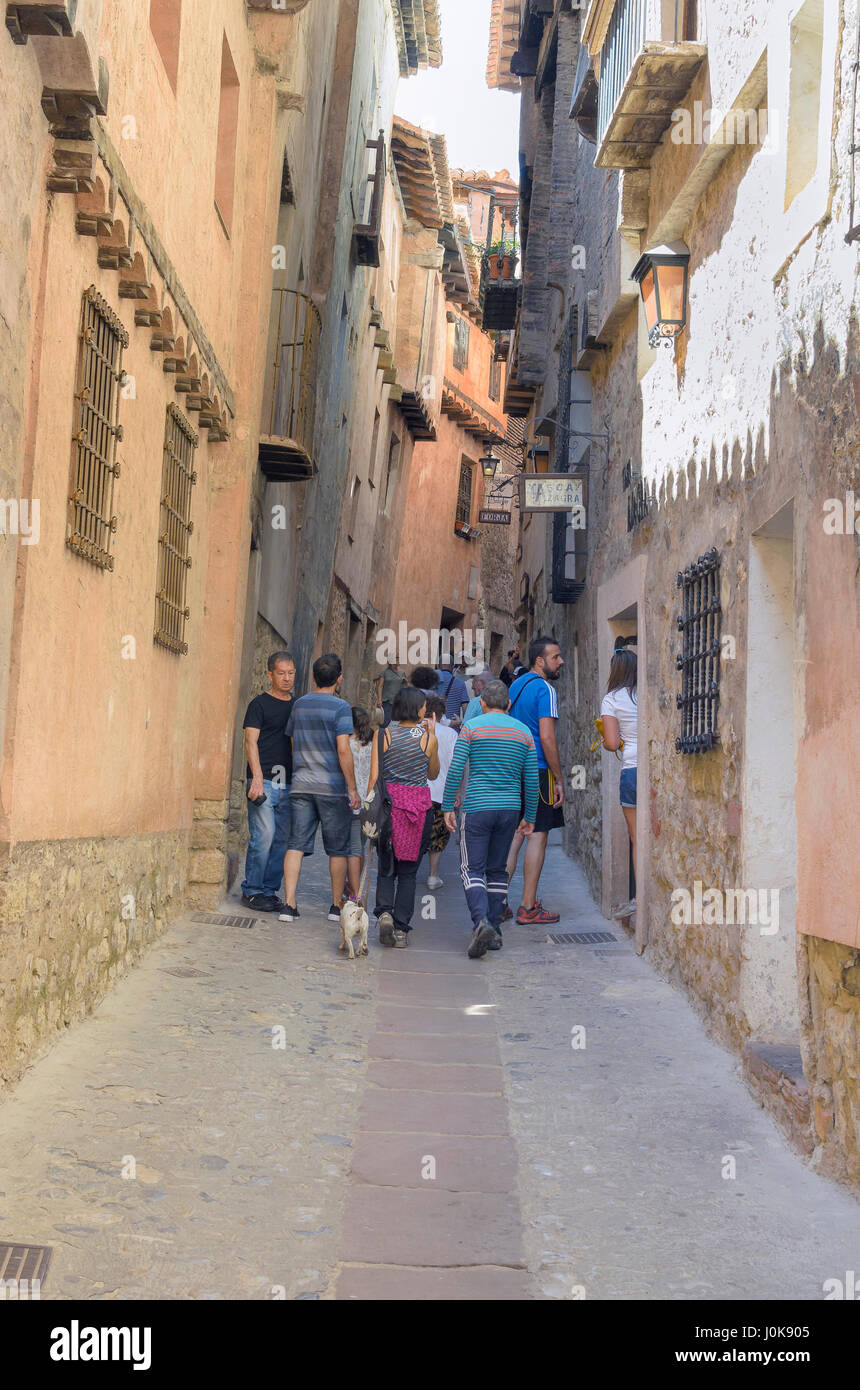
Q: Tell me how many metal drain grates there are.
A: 3